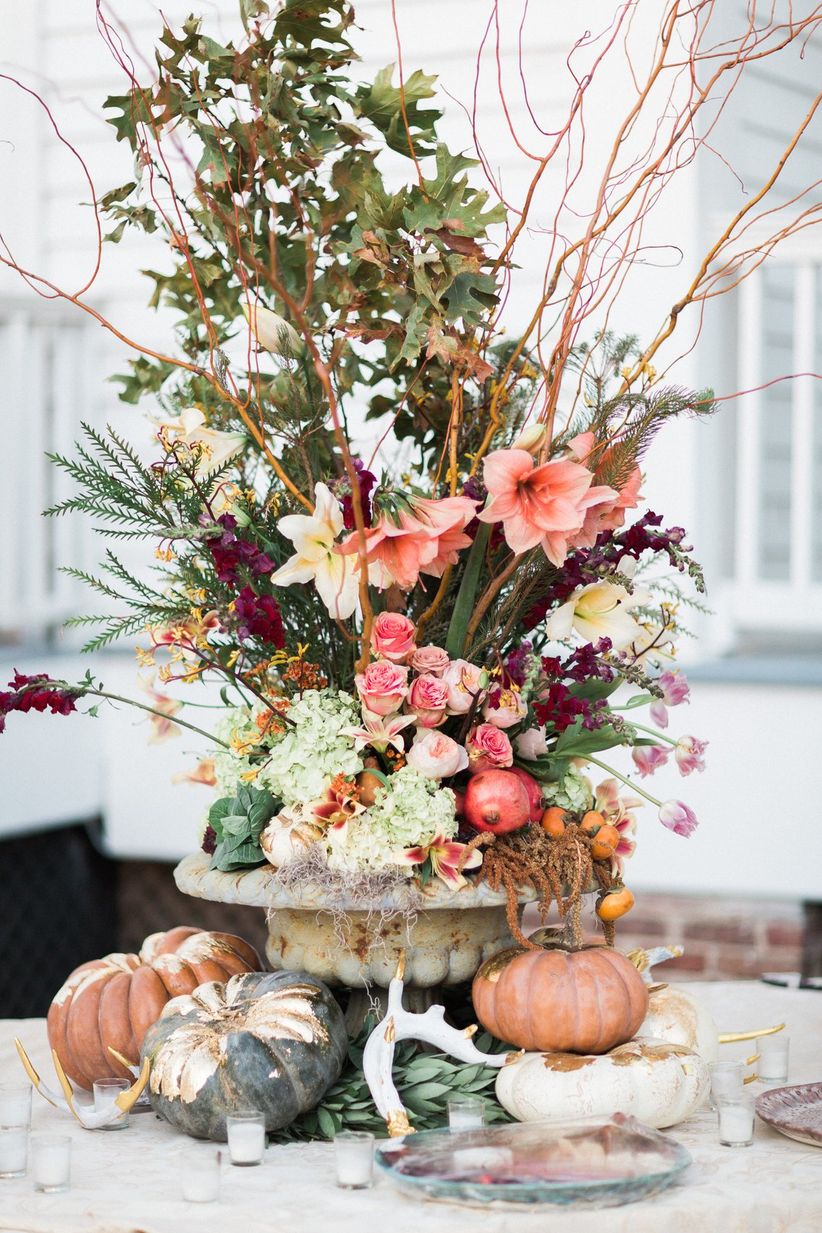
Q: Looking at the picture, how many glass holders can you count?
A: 11